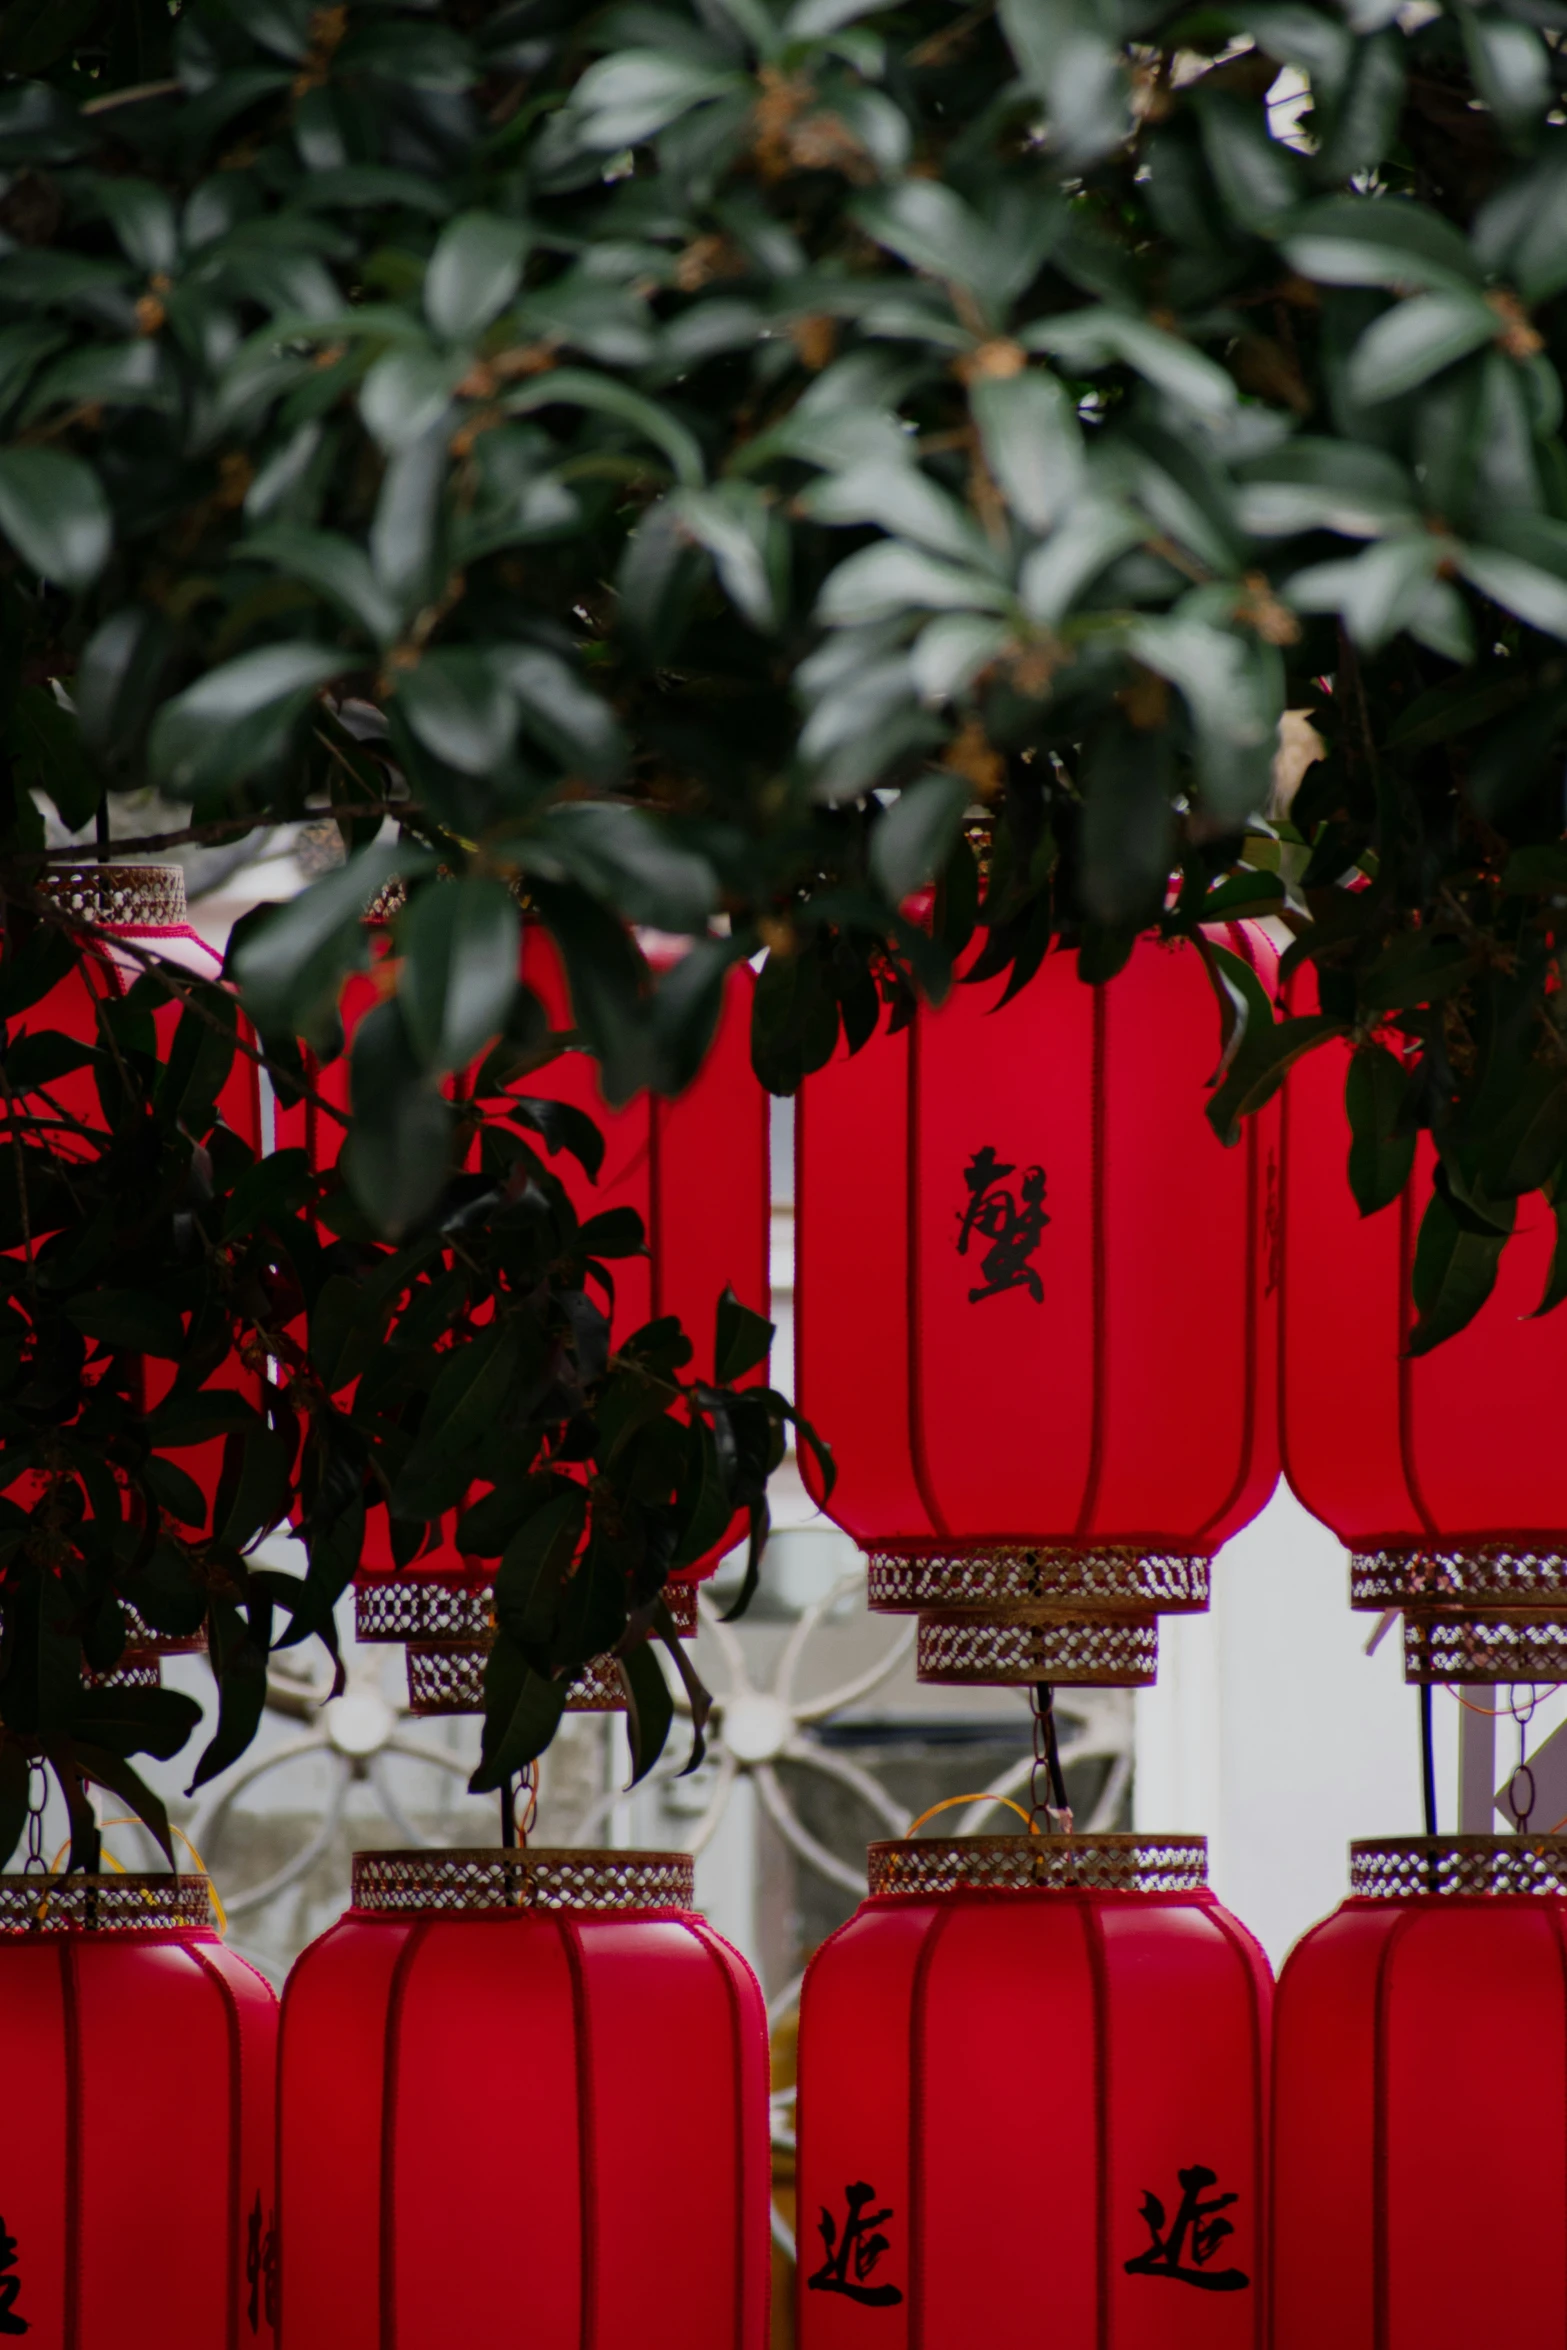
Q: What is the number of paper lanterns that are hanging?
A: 8